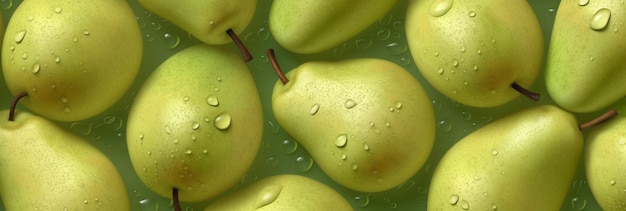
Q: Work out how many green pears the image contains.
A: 11